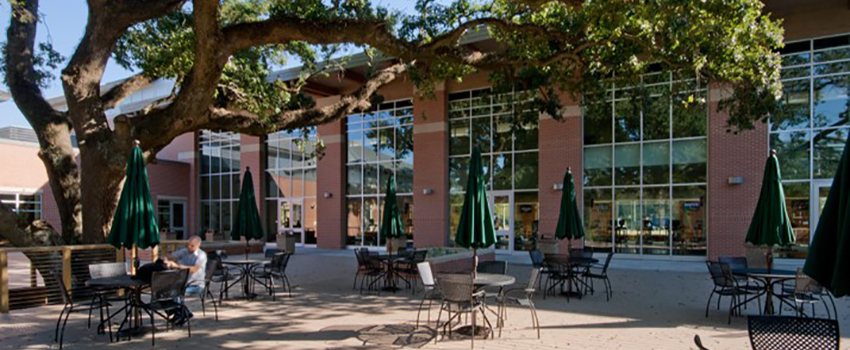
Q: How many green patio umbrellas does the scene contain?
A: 7